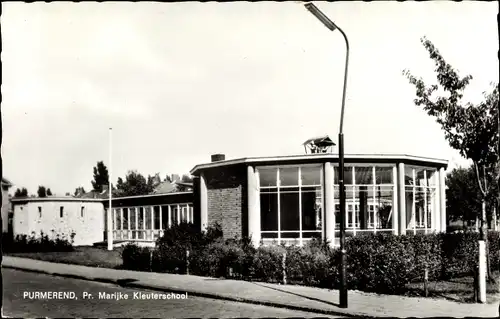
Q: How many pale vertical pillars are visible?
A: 5